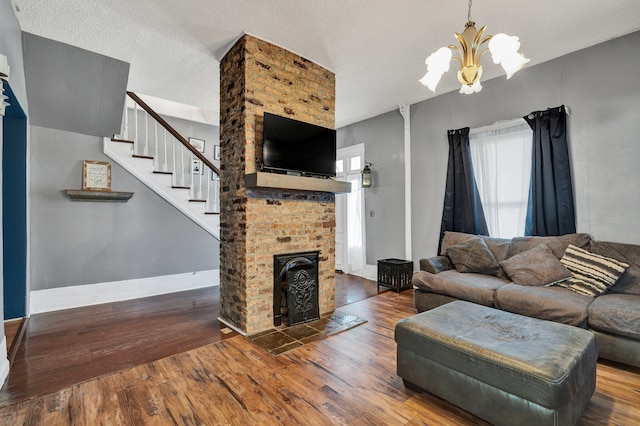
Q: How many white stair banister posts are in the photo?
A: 11